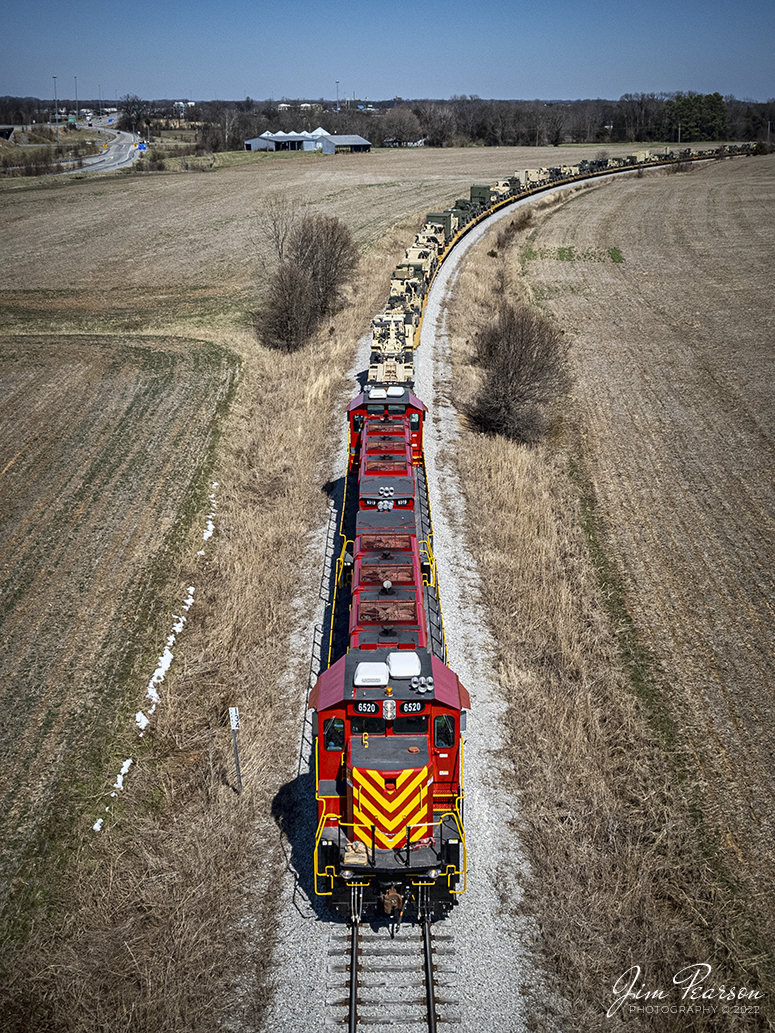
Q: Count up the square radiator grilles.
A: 6